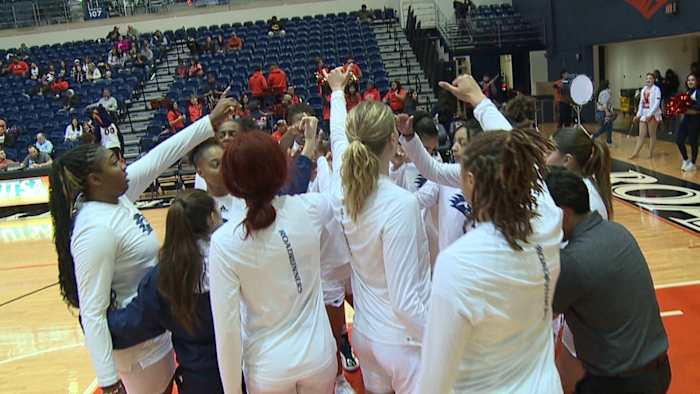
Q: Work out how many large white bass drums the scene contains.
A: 1